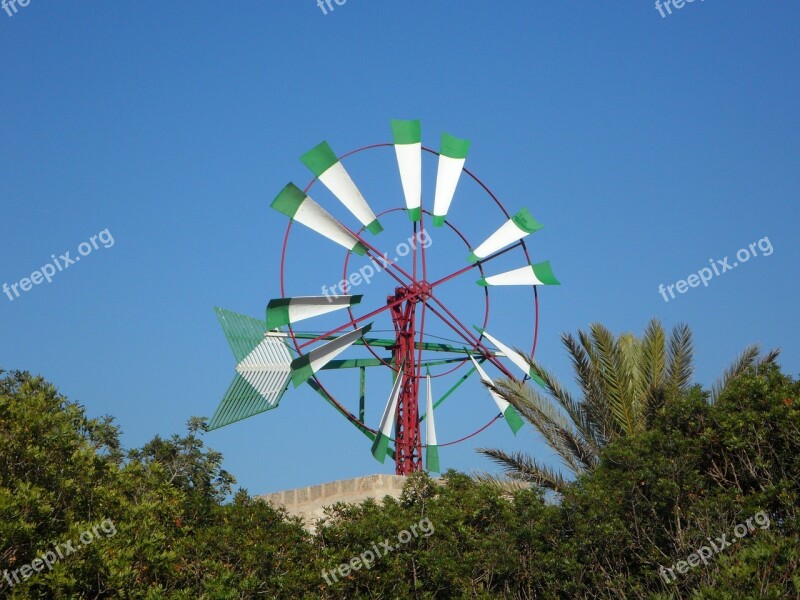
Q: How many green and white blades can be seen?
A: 12